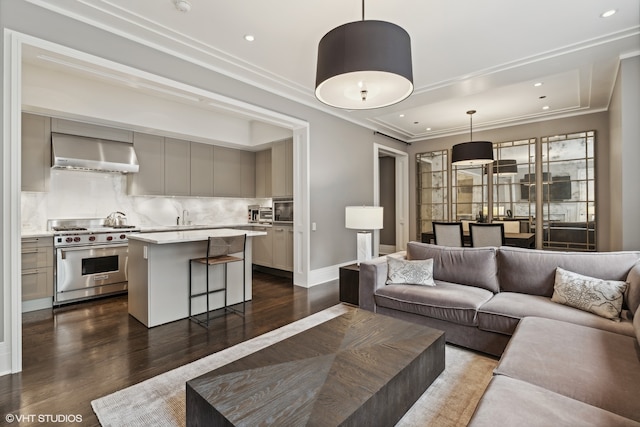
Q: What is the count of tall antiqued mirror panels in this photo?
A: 4